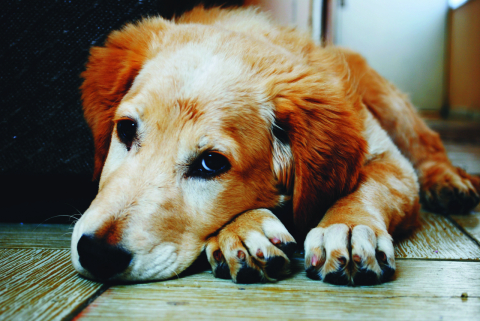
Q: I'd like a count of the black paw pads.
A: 8